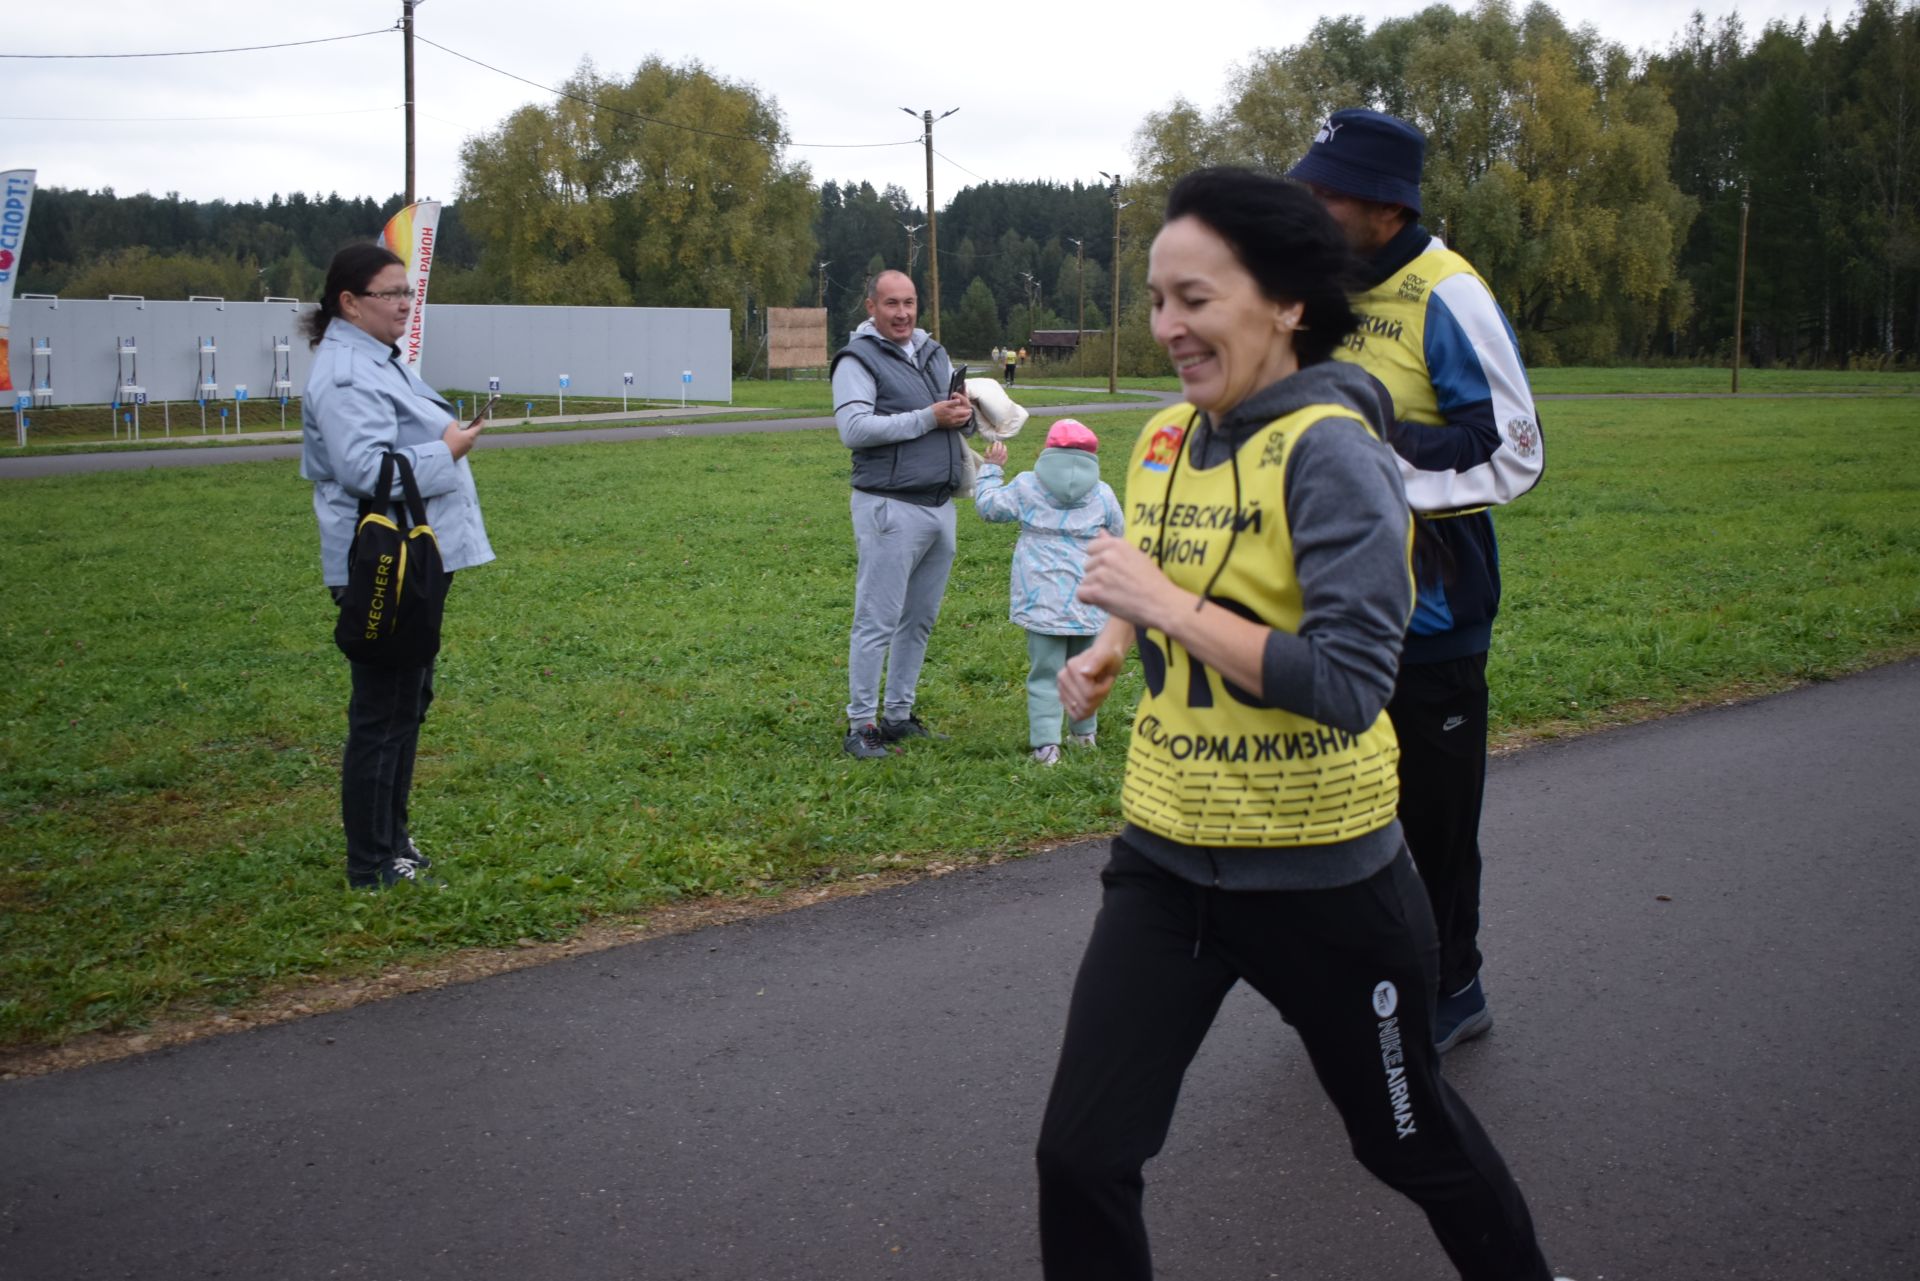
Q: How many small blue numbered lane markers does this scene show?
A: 7